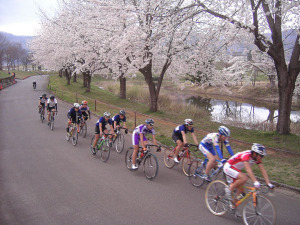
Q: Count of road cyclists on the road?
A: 11